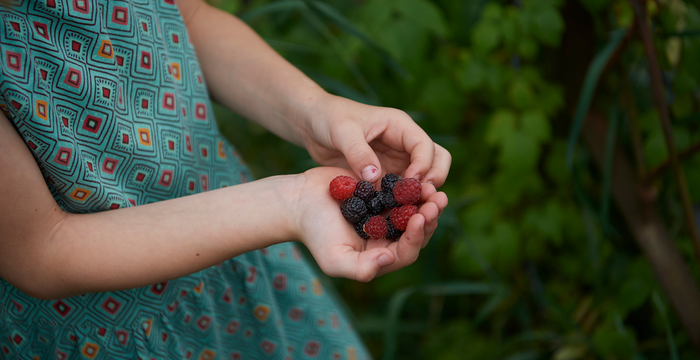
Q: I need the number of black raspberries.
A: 7